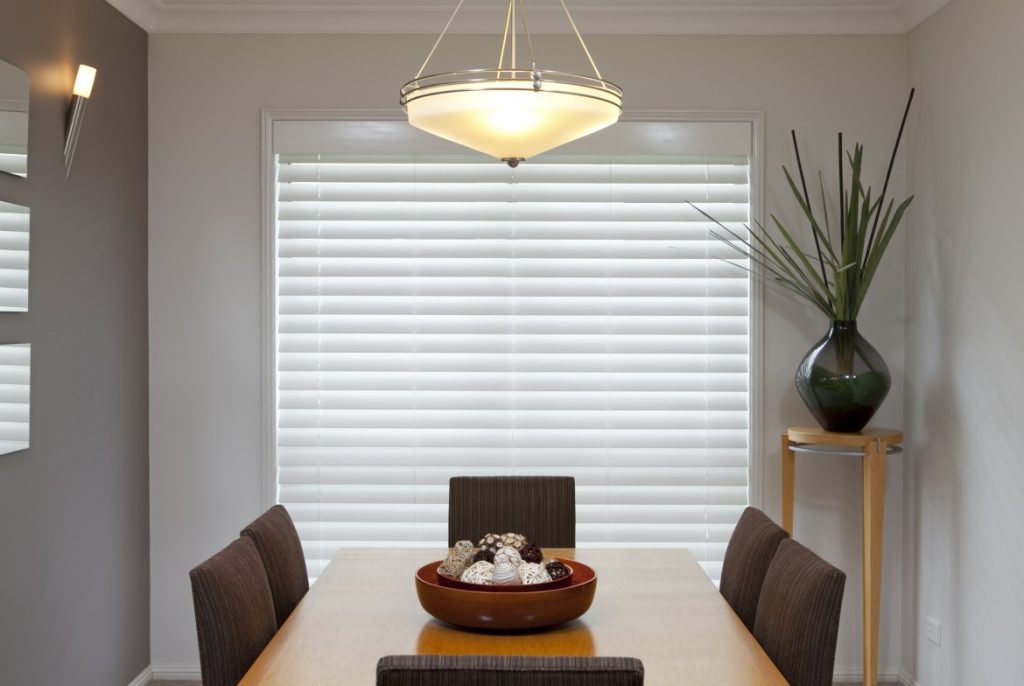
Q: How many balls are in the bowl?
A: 11